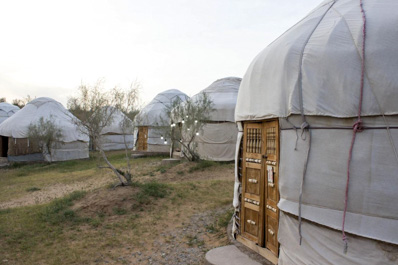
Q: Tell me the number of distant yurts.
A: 5